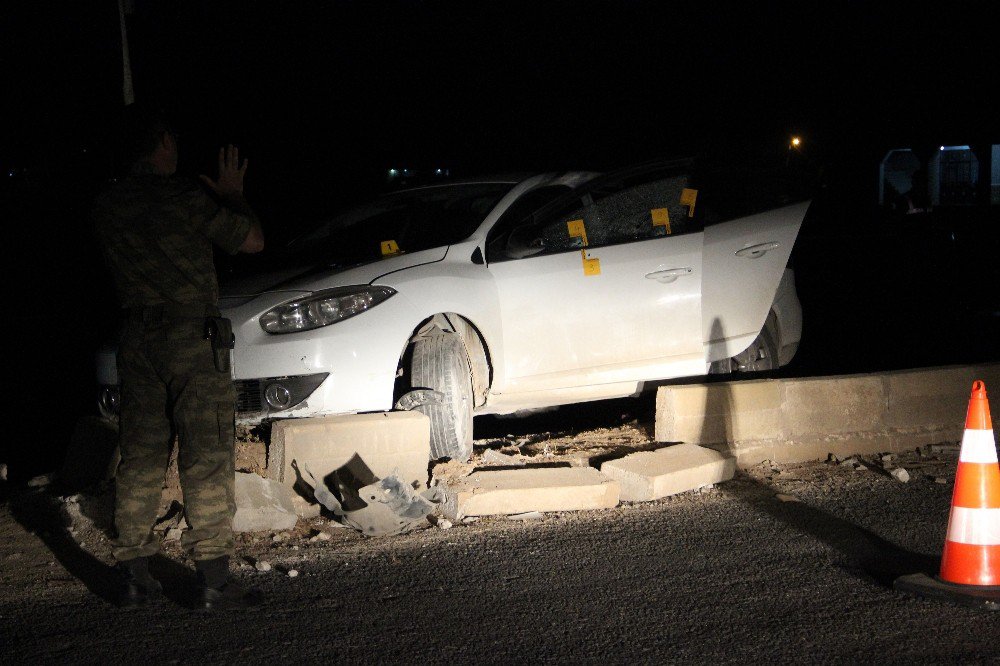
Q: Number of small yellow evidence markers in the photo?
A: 5